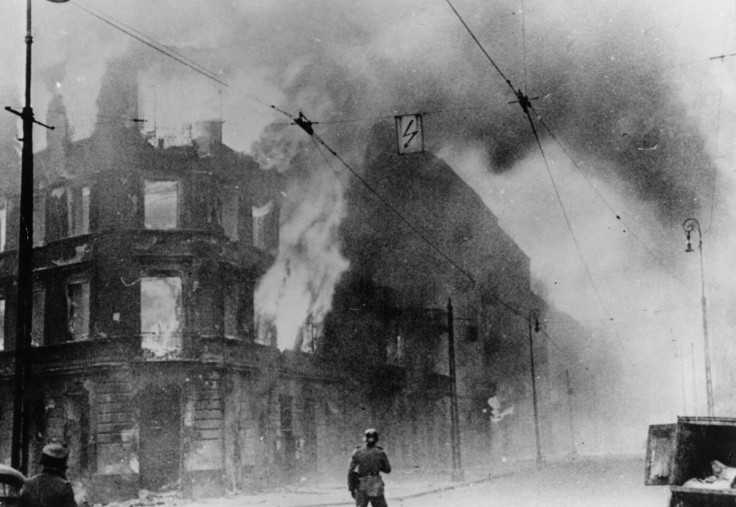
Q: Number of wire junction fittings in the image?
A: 2